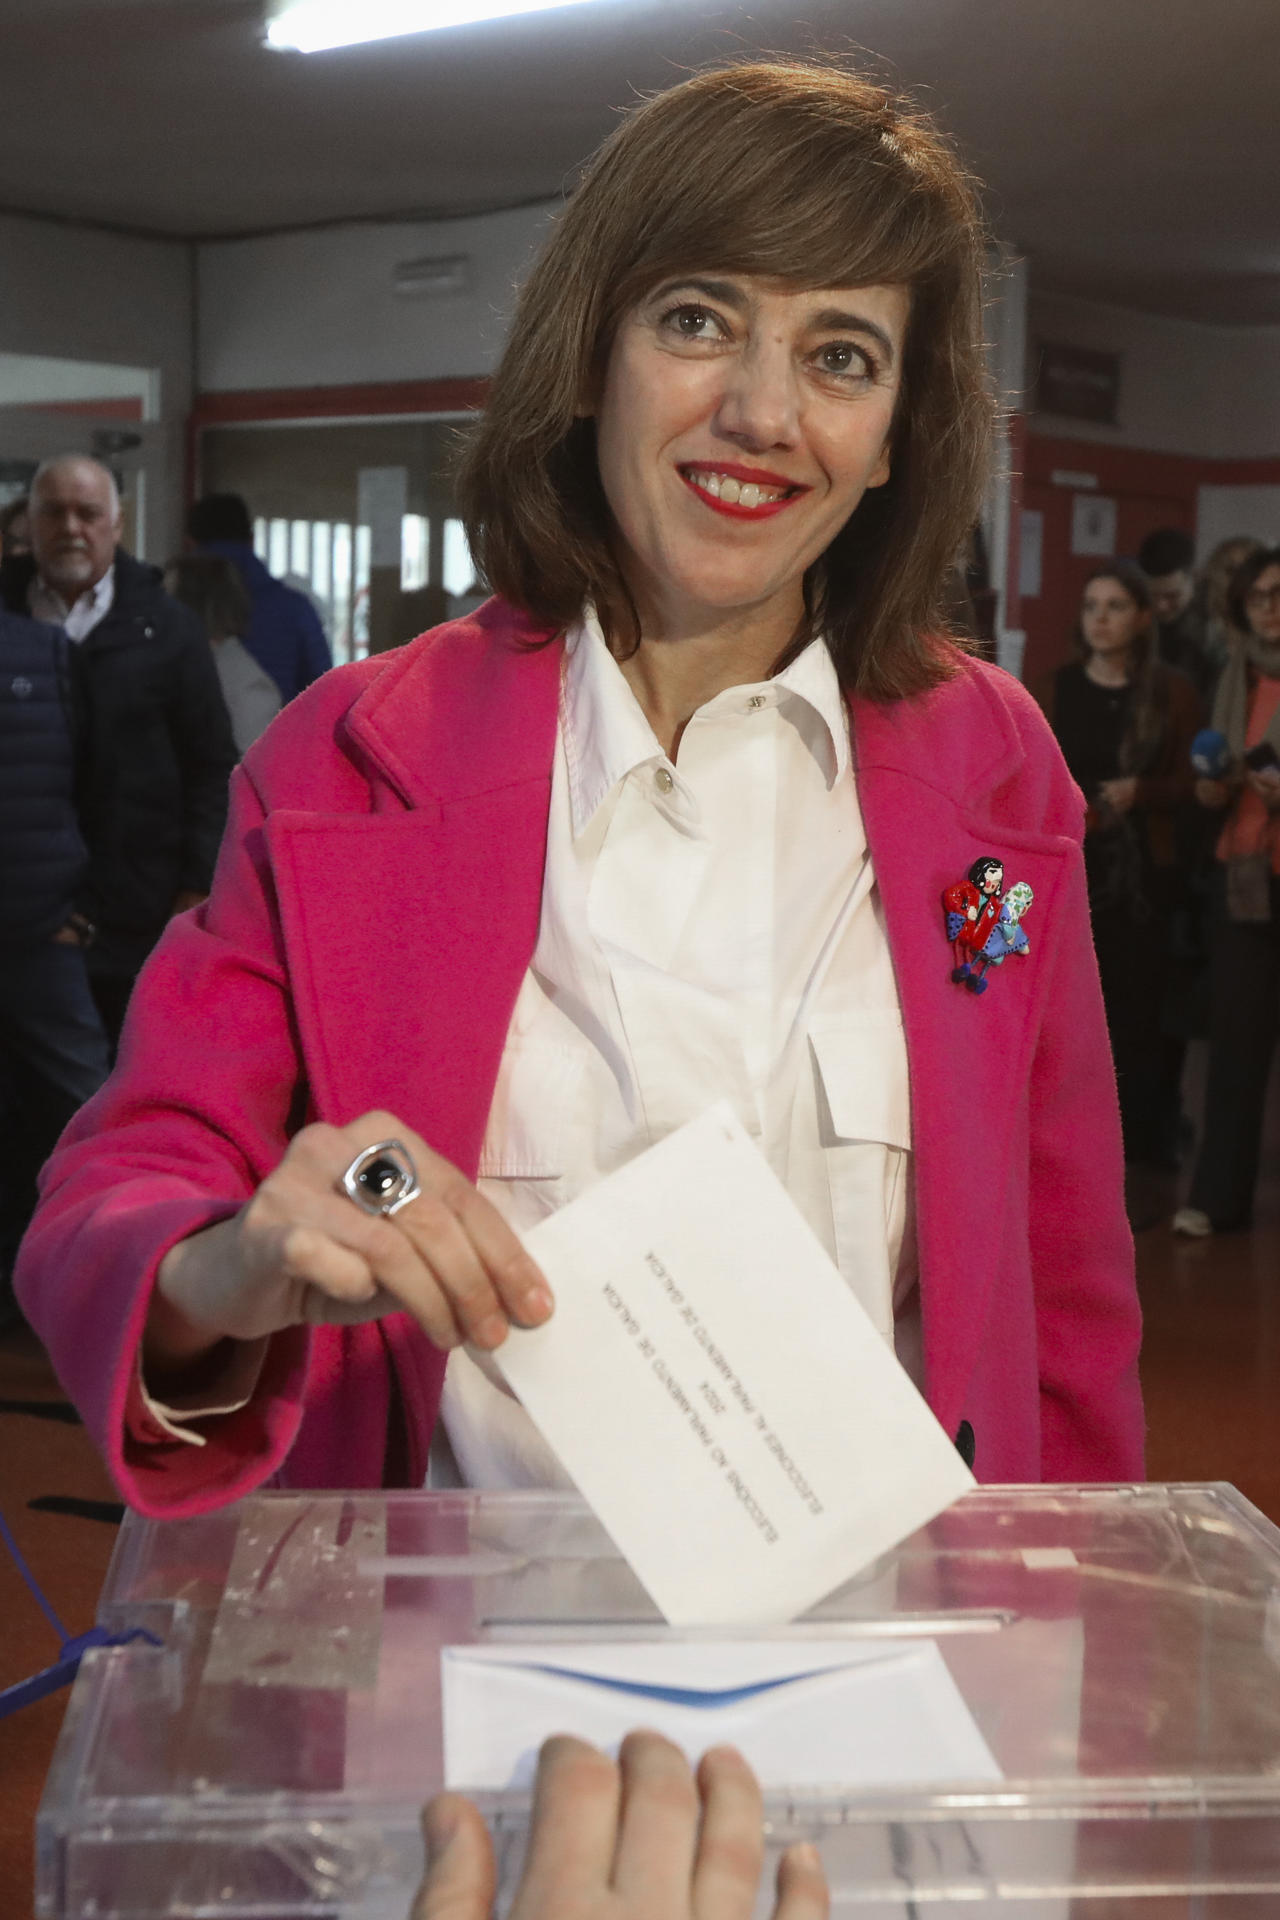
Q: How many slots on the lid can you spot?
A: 1